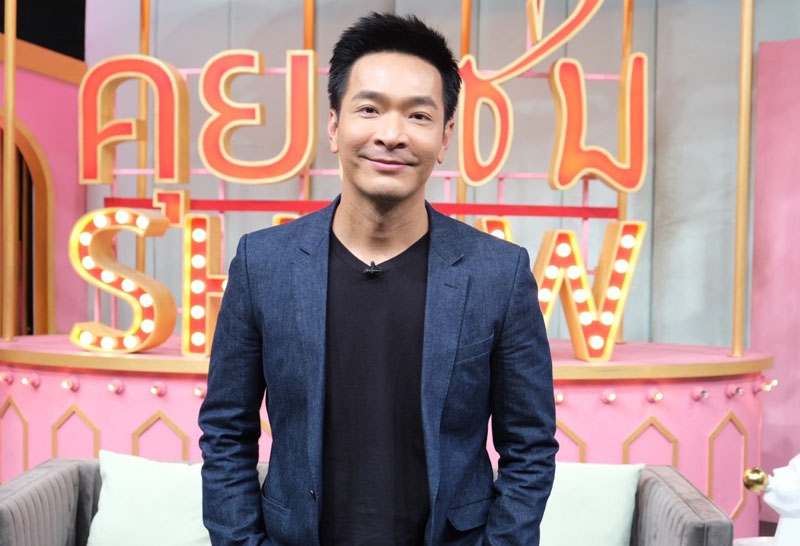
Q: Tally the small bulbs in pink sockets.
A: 13